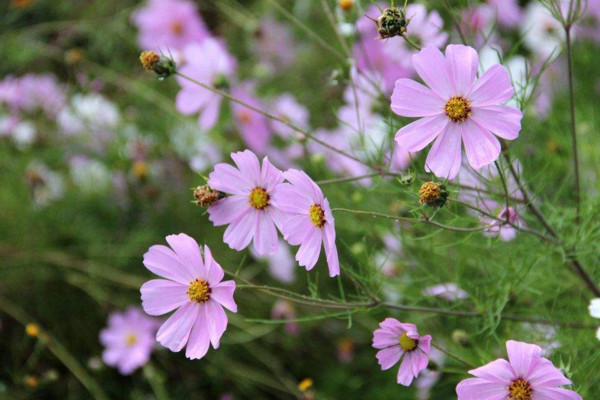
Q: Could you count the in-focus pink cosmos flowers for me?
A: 6